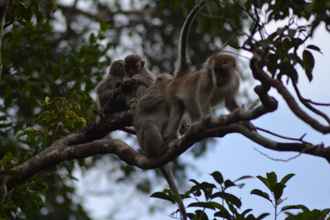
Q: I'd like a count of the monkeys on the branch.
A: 4